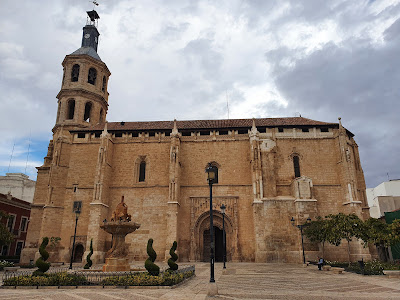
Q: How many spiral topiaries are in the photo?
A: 4